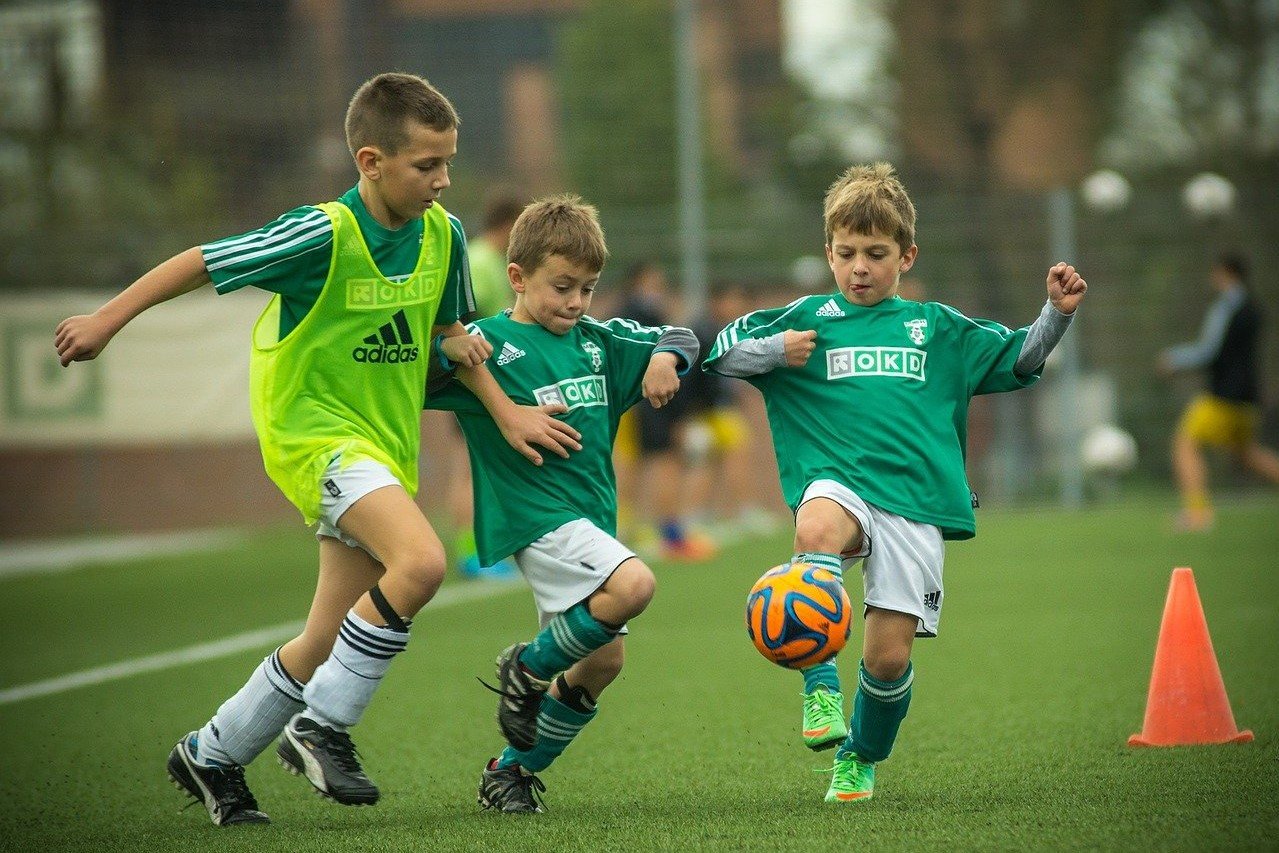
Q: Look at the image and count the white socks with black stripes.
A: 2